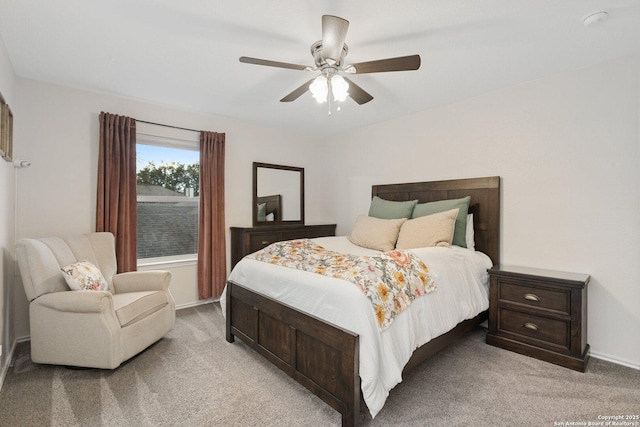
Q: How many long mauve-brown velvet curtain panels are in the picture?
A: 2